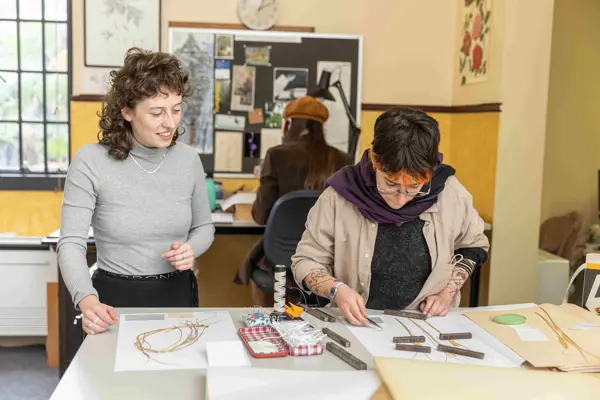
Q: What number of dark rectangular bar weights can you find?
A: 9